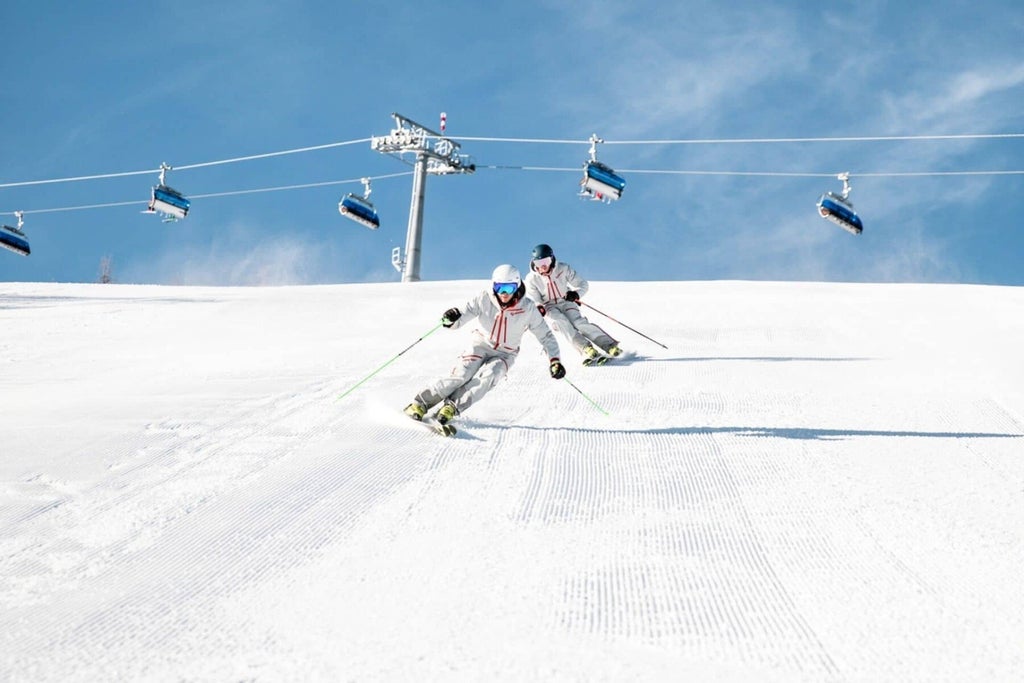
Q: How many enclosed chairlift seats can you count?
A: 5